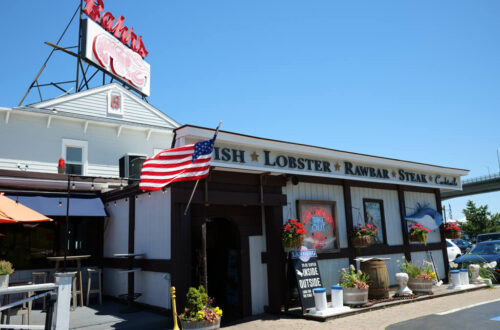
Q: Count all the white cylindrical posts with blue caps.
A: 4